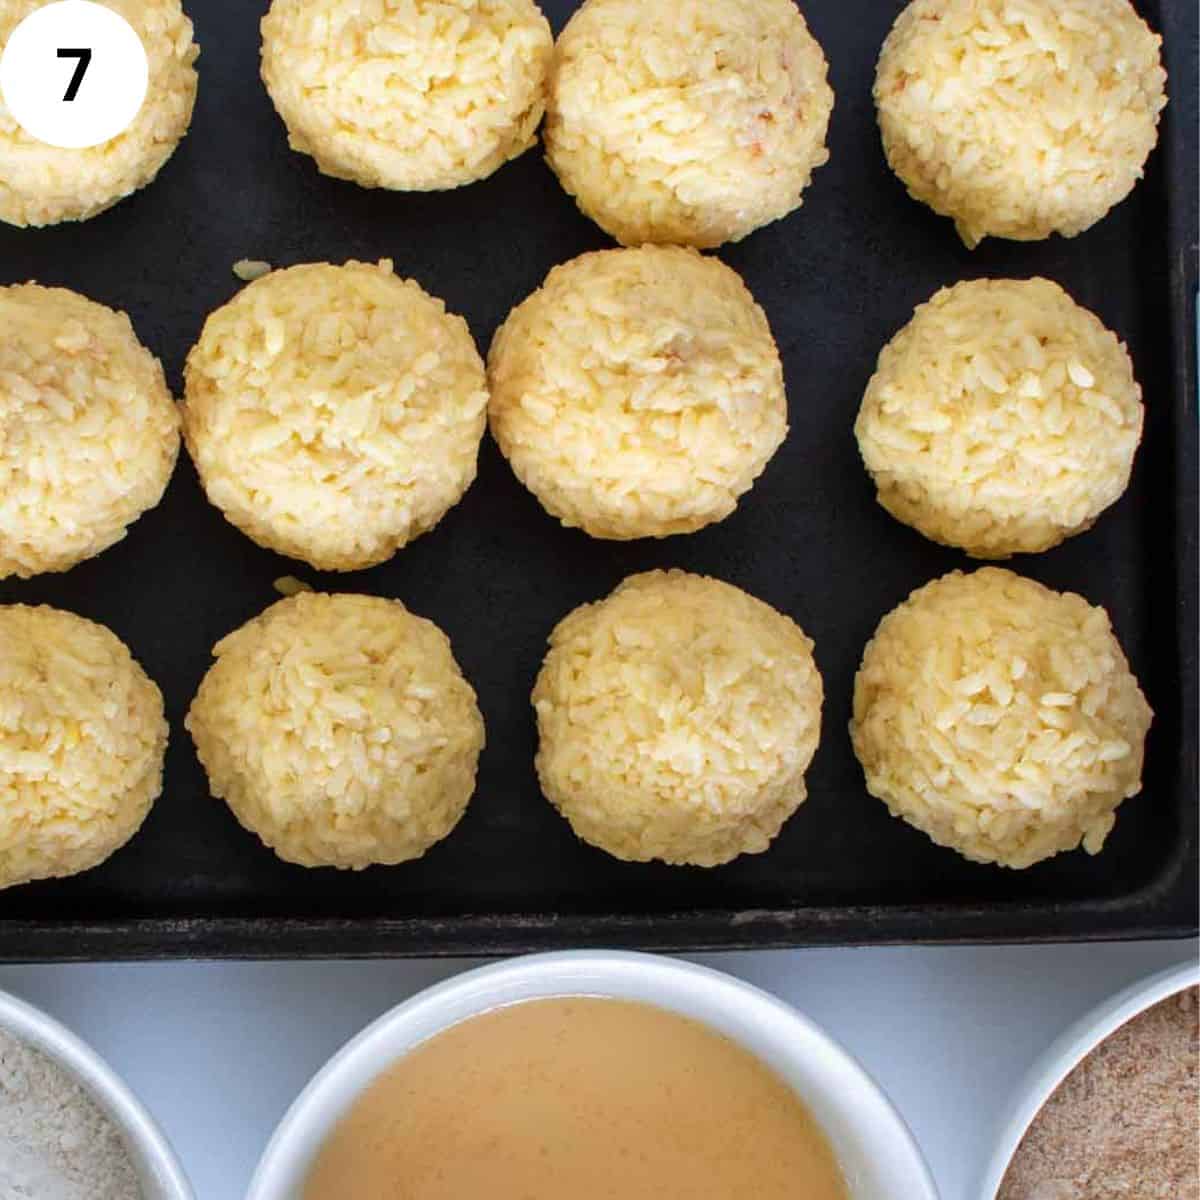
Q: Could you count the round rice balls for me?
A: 12